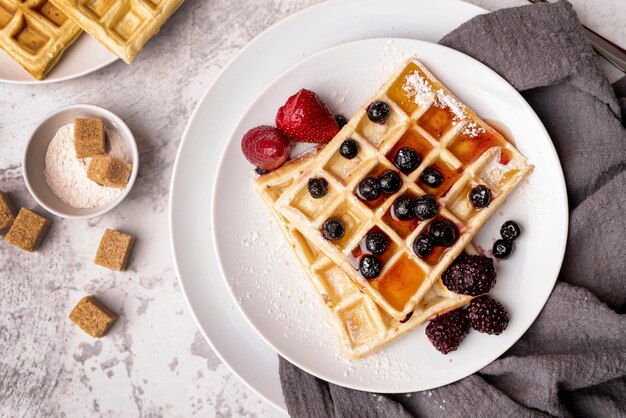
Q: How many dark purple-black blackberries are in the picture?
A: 3